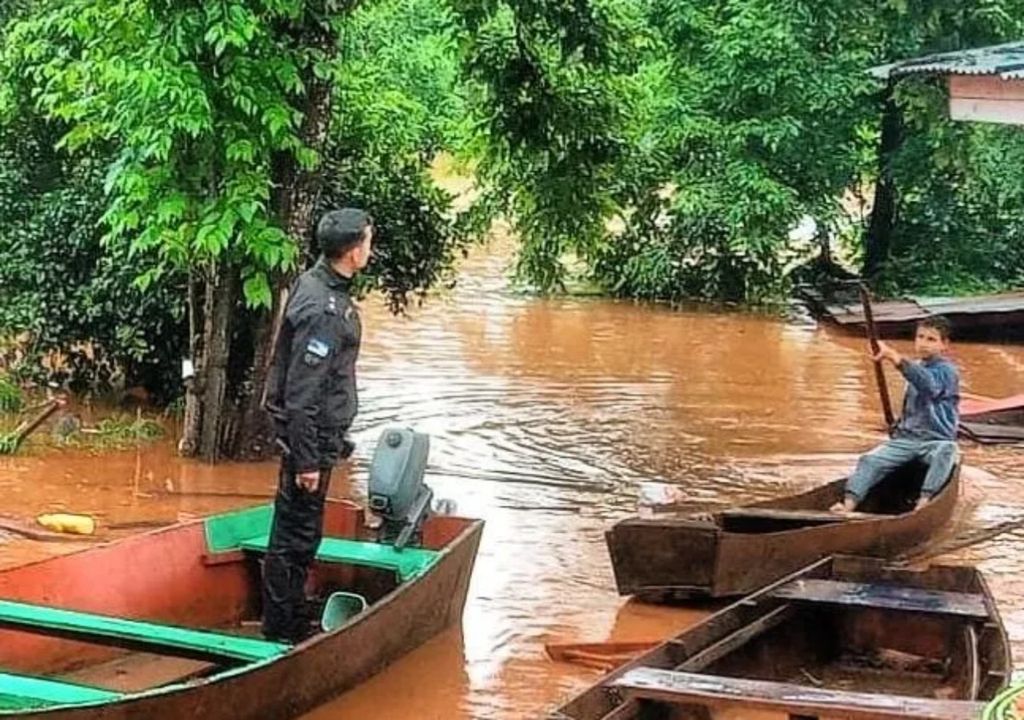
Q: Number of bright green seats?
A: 3